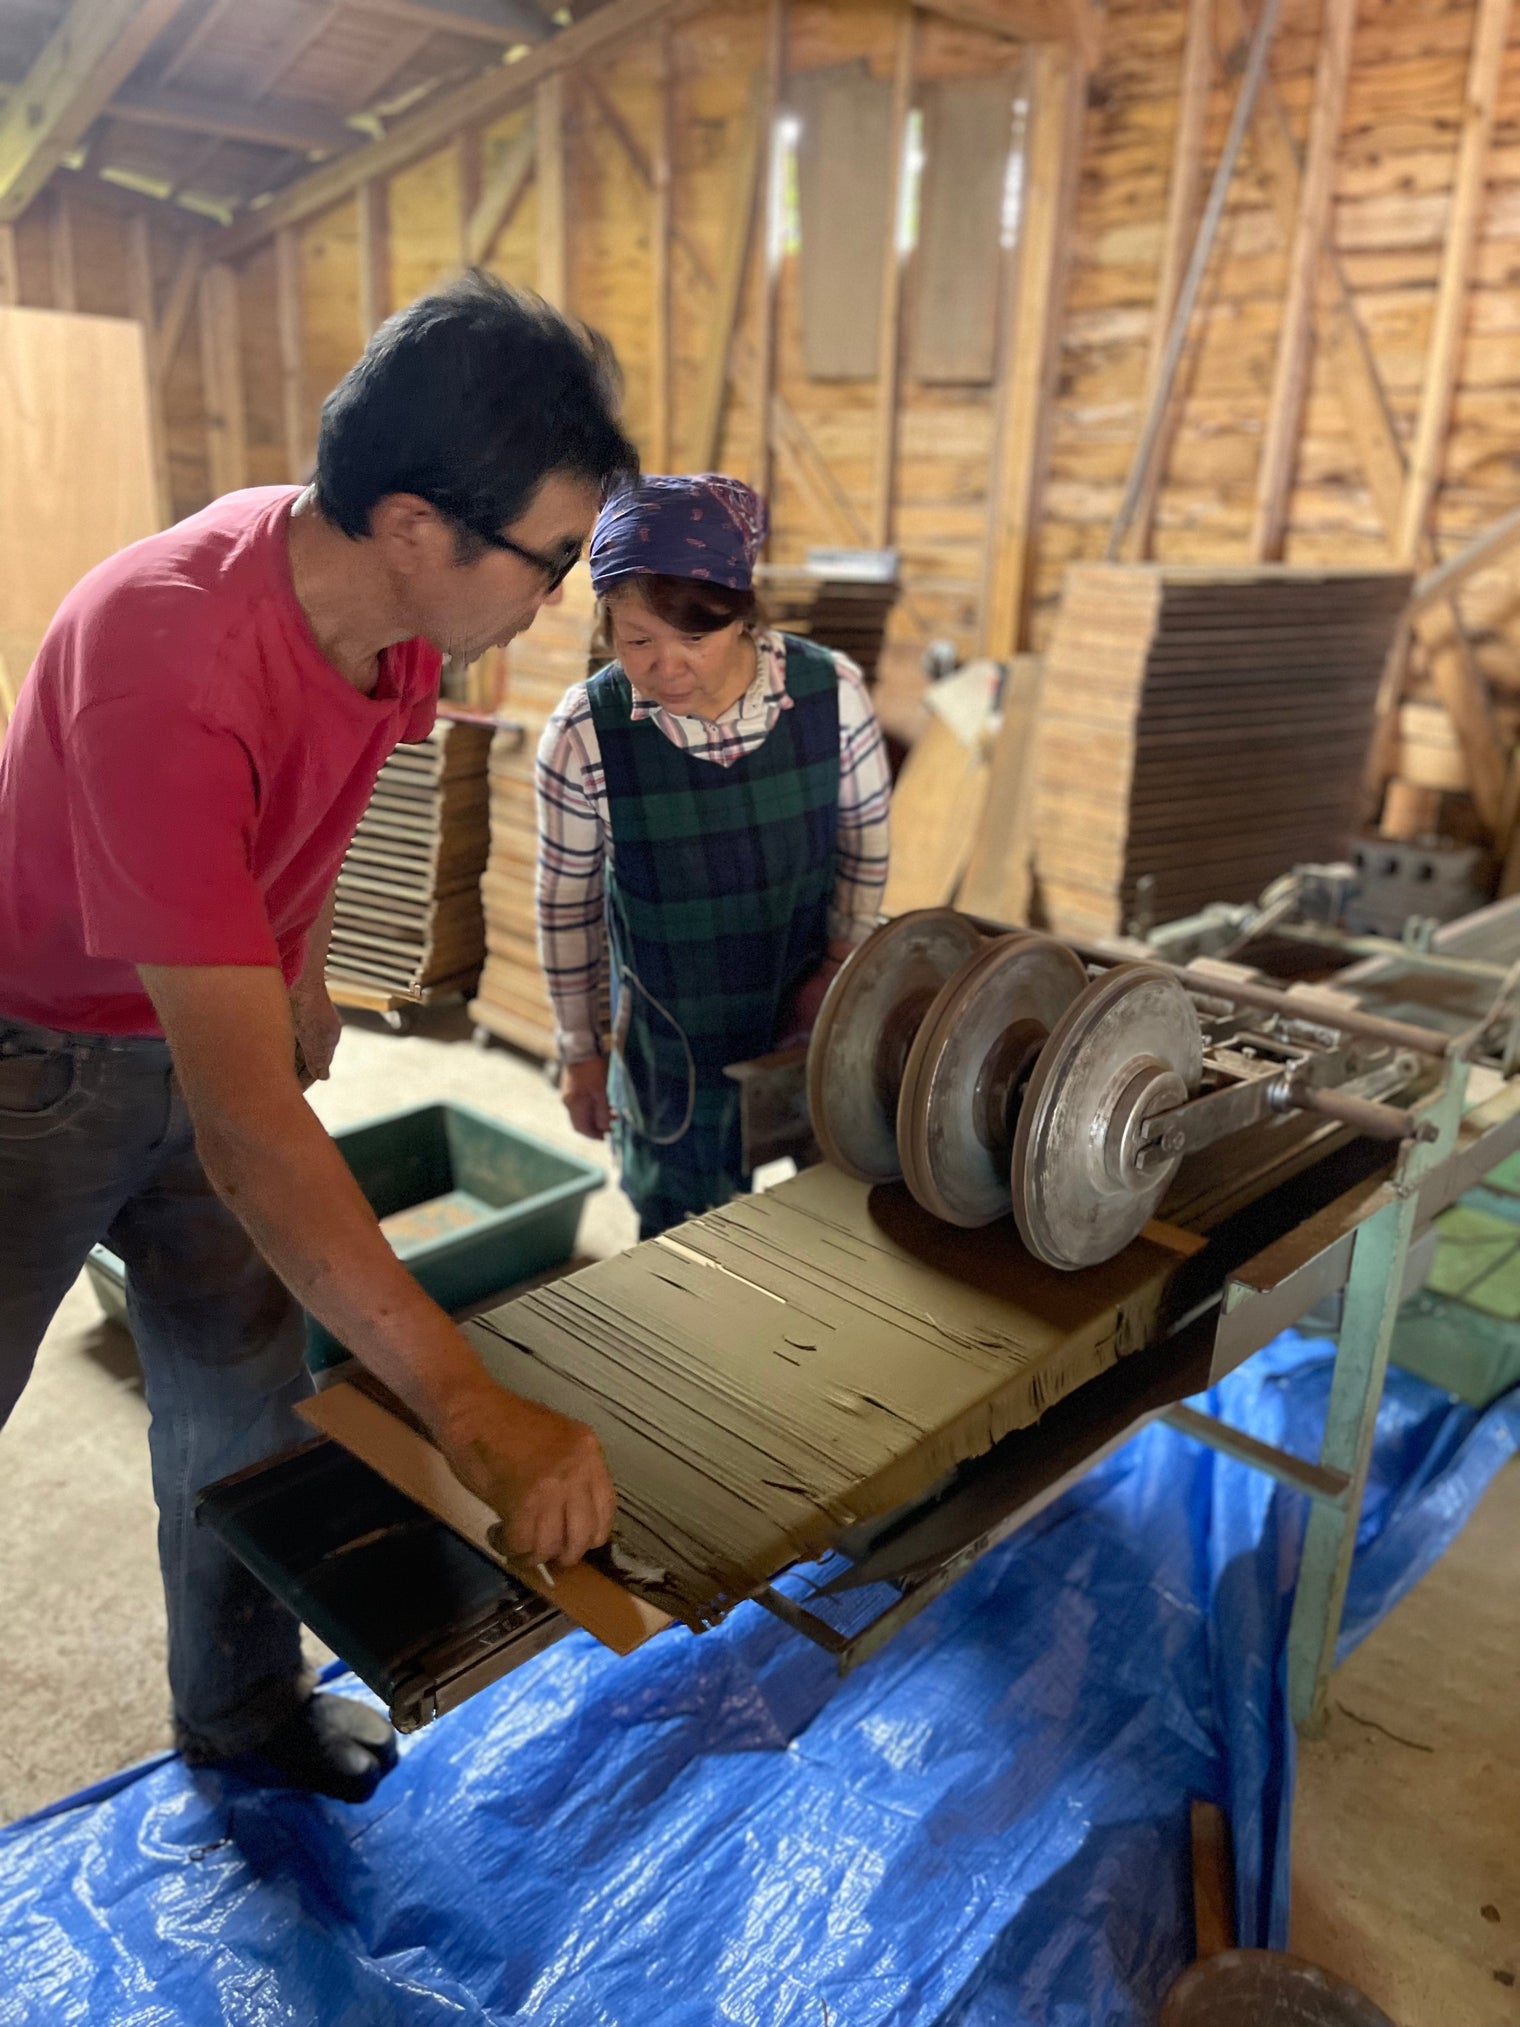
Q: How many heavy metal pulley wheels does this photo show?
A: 3